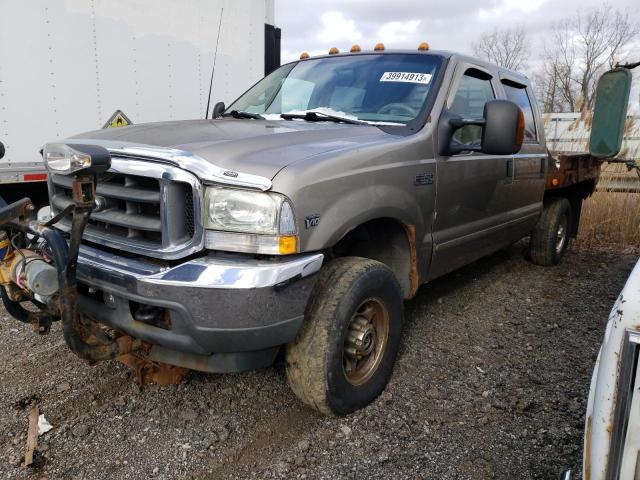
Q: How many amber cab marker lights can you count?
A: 5